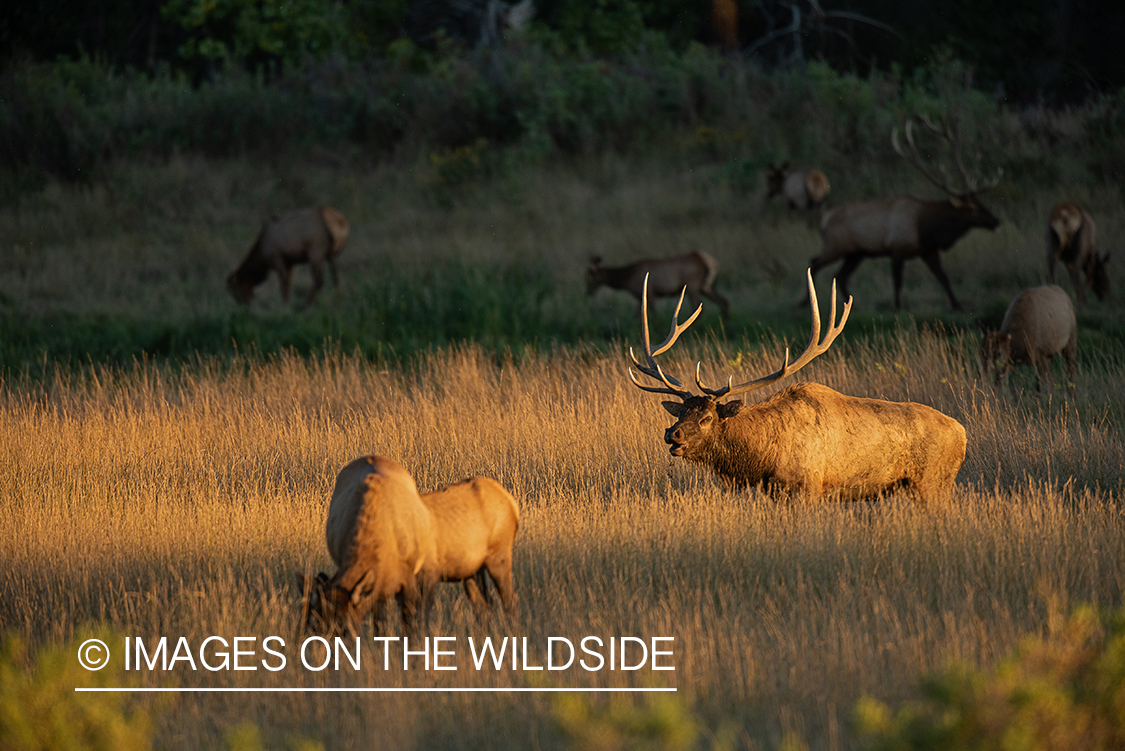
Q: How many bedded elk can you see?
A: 0